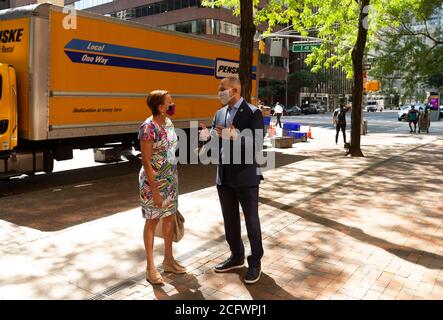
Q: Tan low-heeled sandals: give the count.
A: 2